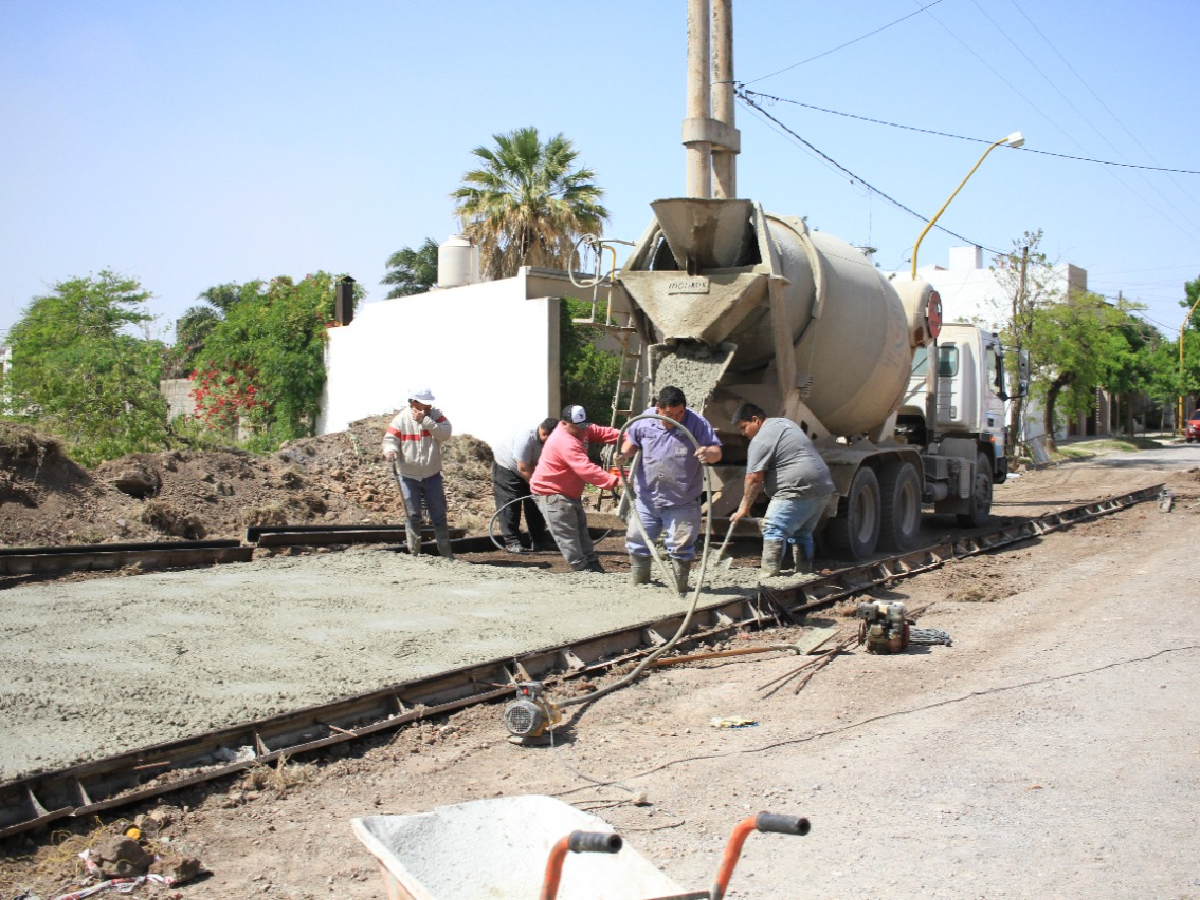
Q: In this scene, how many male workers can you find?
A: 5